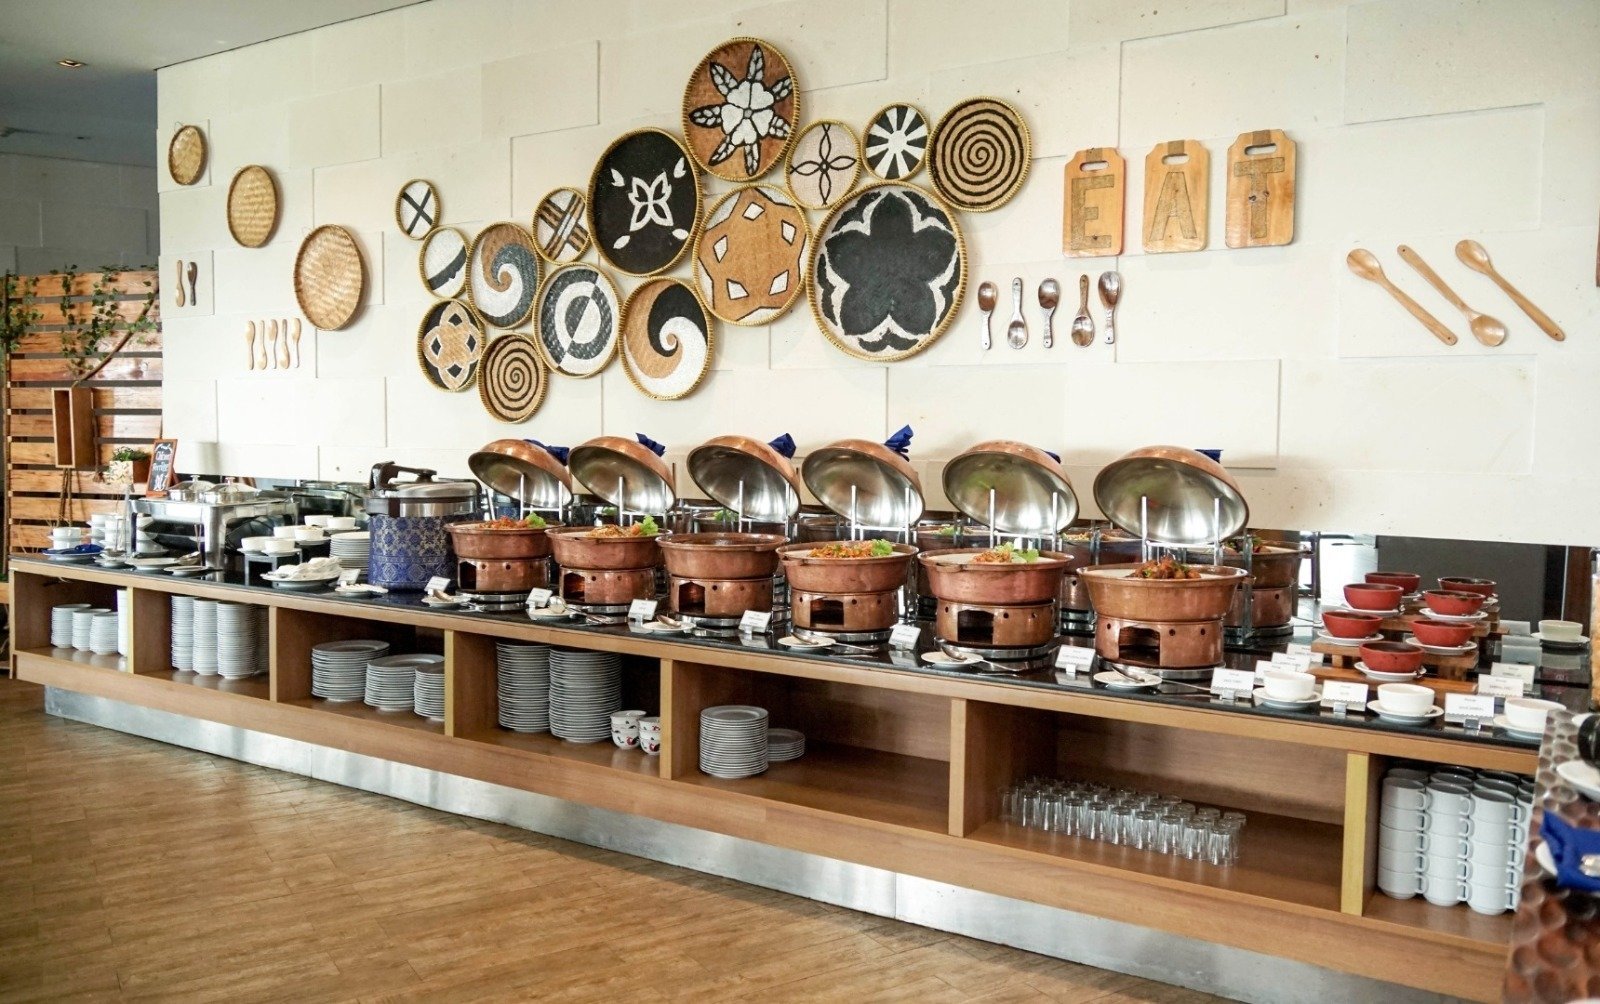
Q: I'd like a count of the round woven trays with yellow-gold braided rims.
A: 15